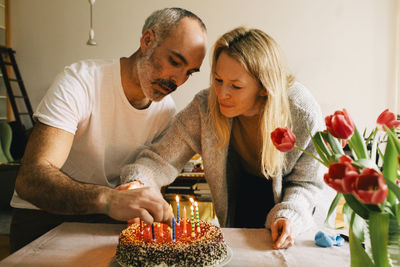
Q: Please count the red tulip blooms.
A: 5